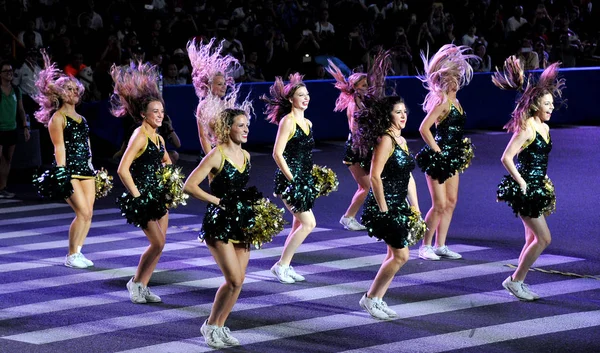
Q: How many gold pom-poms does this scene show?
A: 7